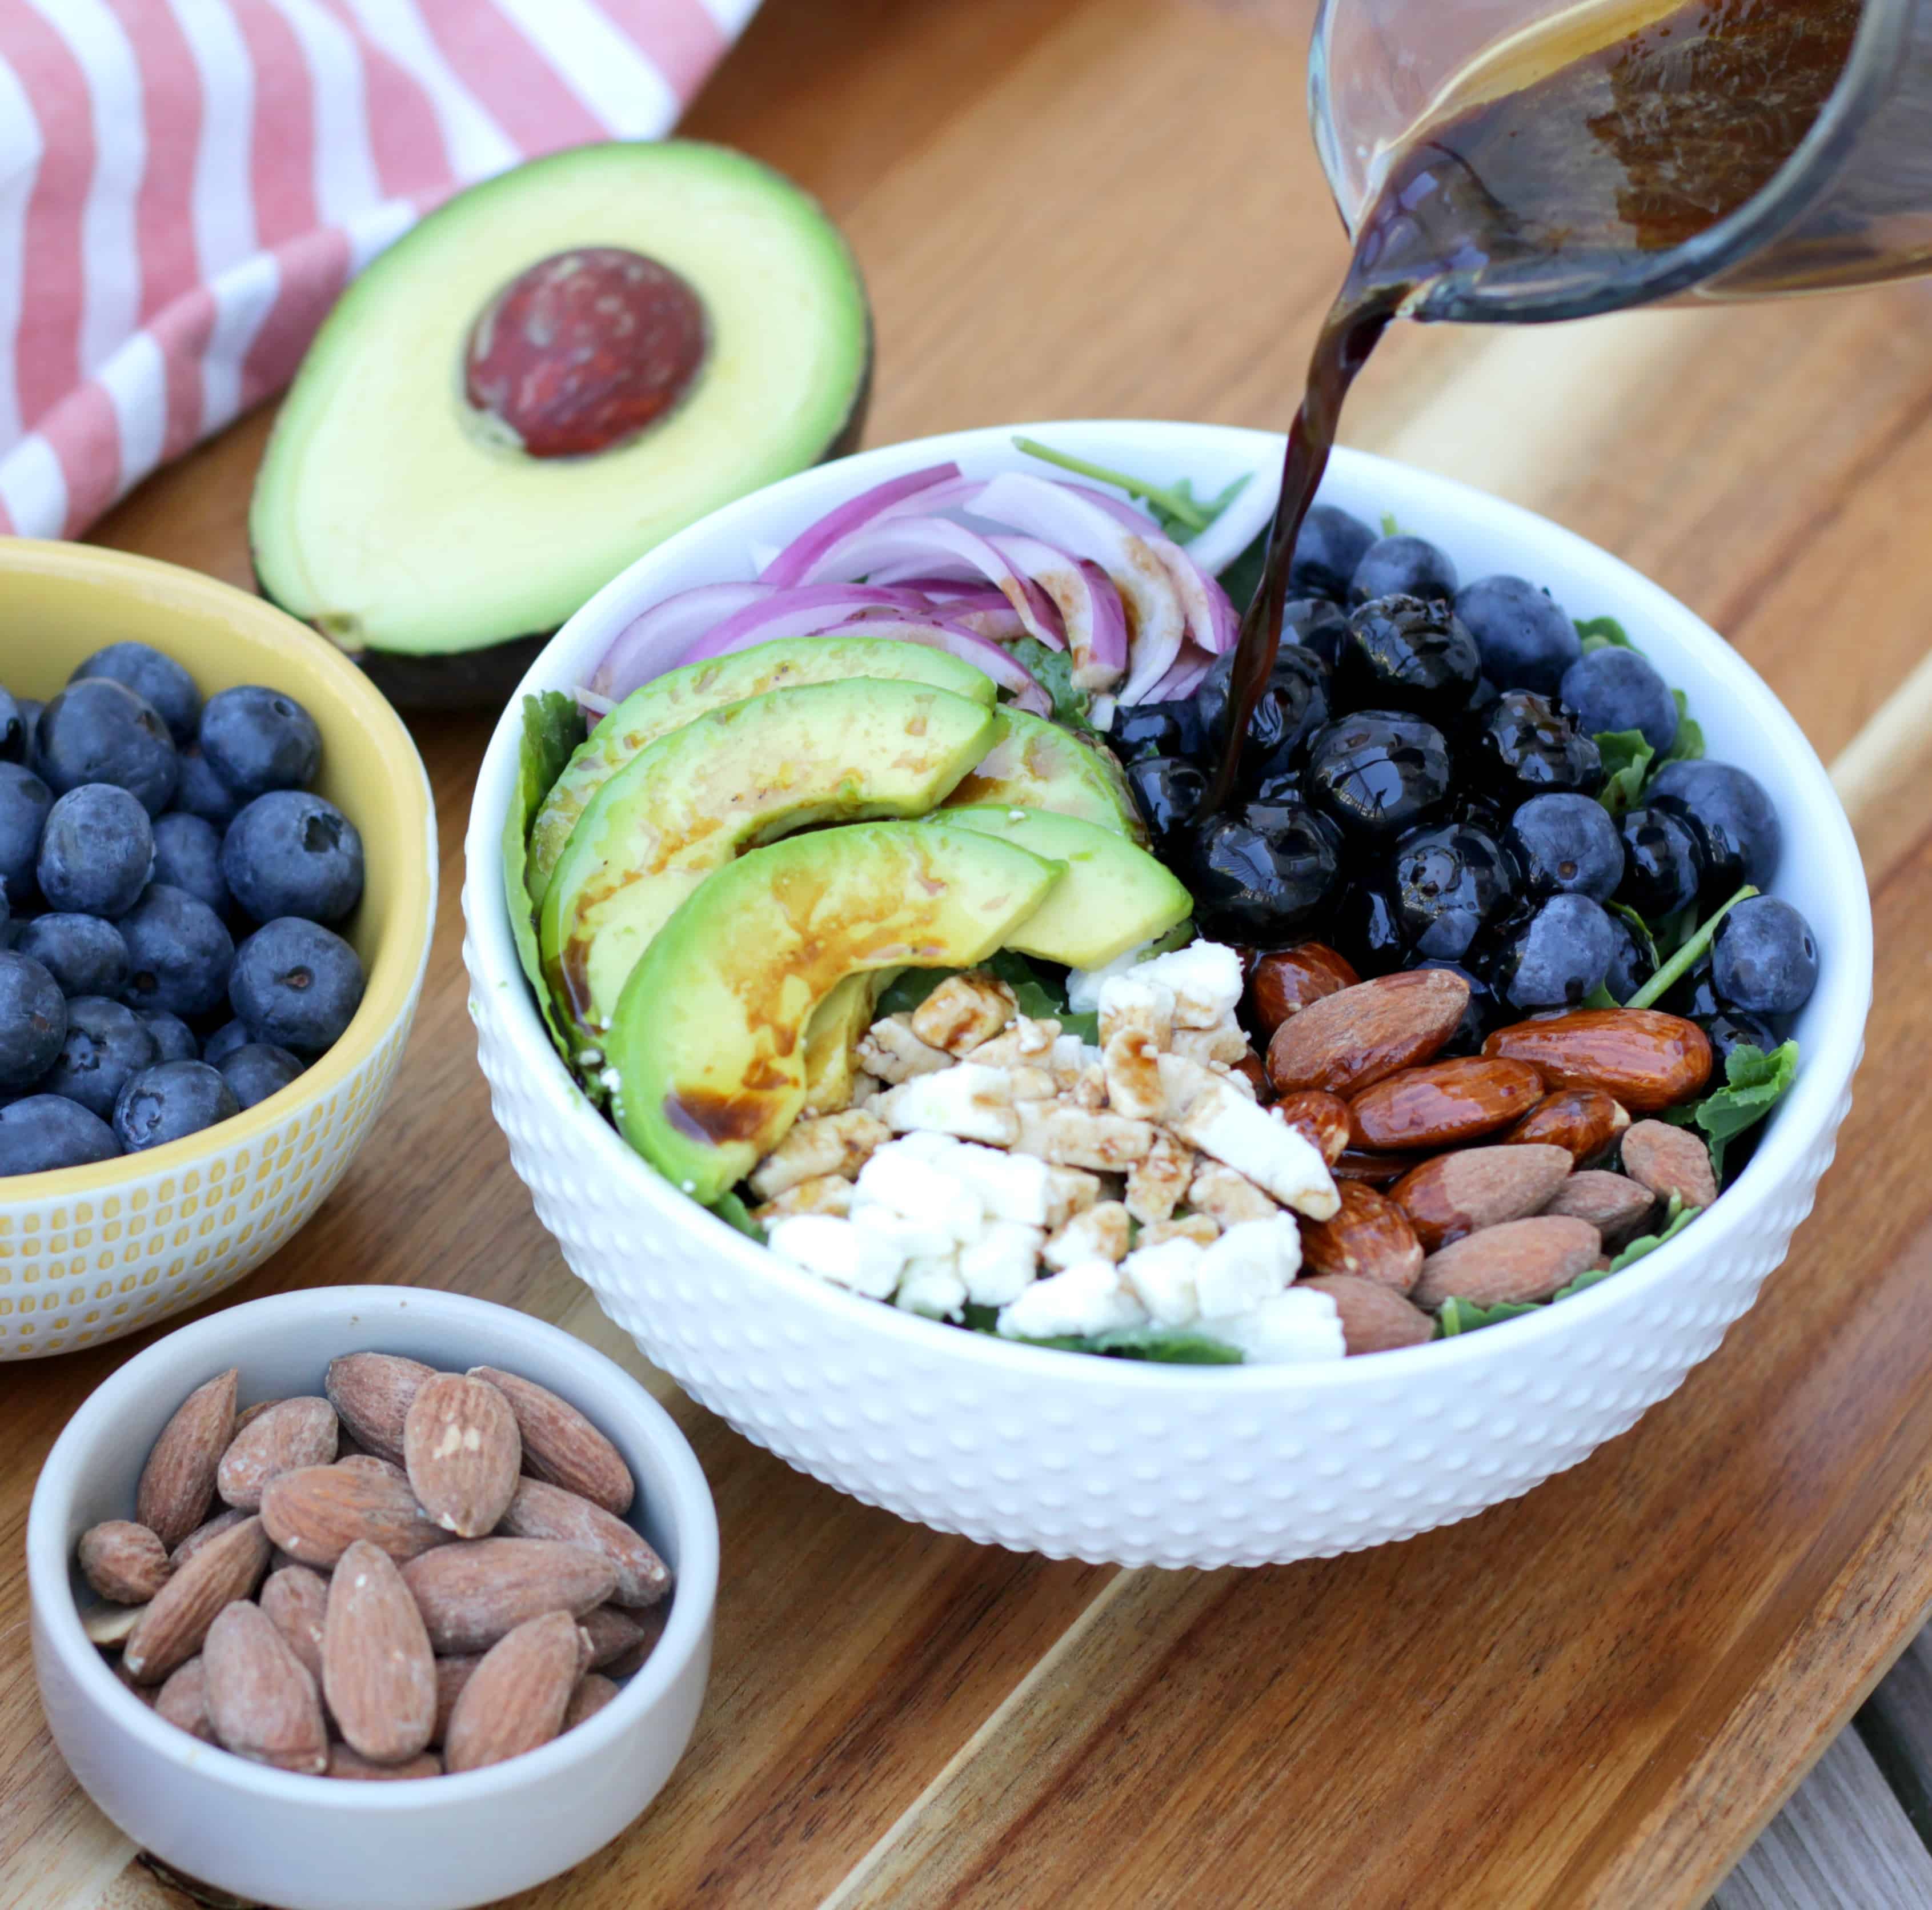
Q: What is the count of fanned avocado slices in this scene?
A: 5